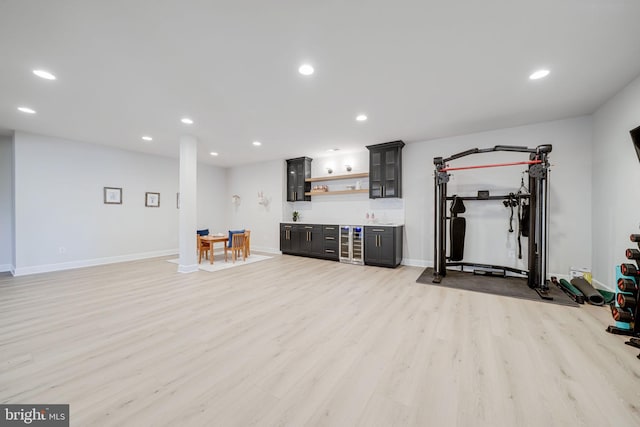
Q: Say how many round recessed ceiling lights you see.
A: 9